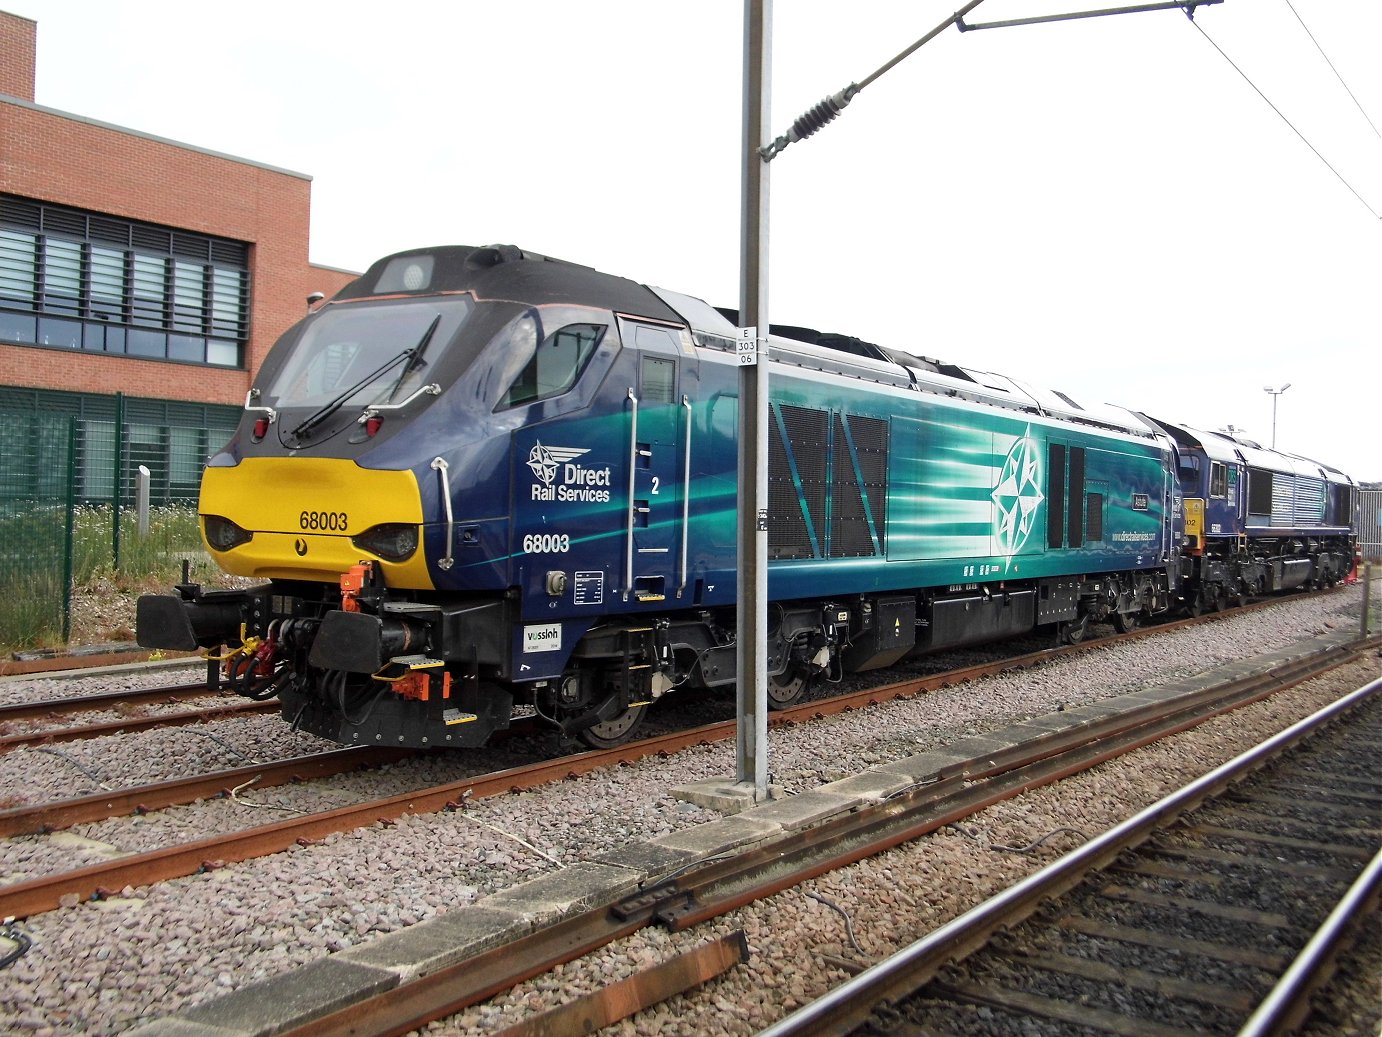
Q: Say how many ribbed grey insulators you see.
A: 1